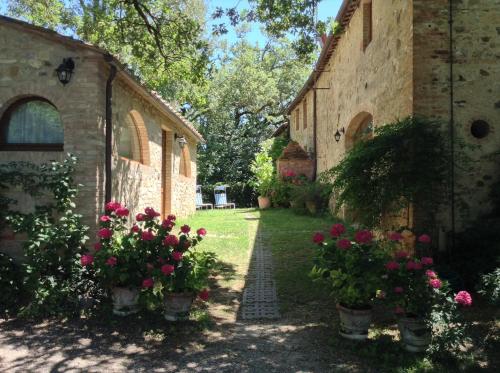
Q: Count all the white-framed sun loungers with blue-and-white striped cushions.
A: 2